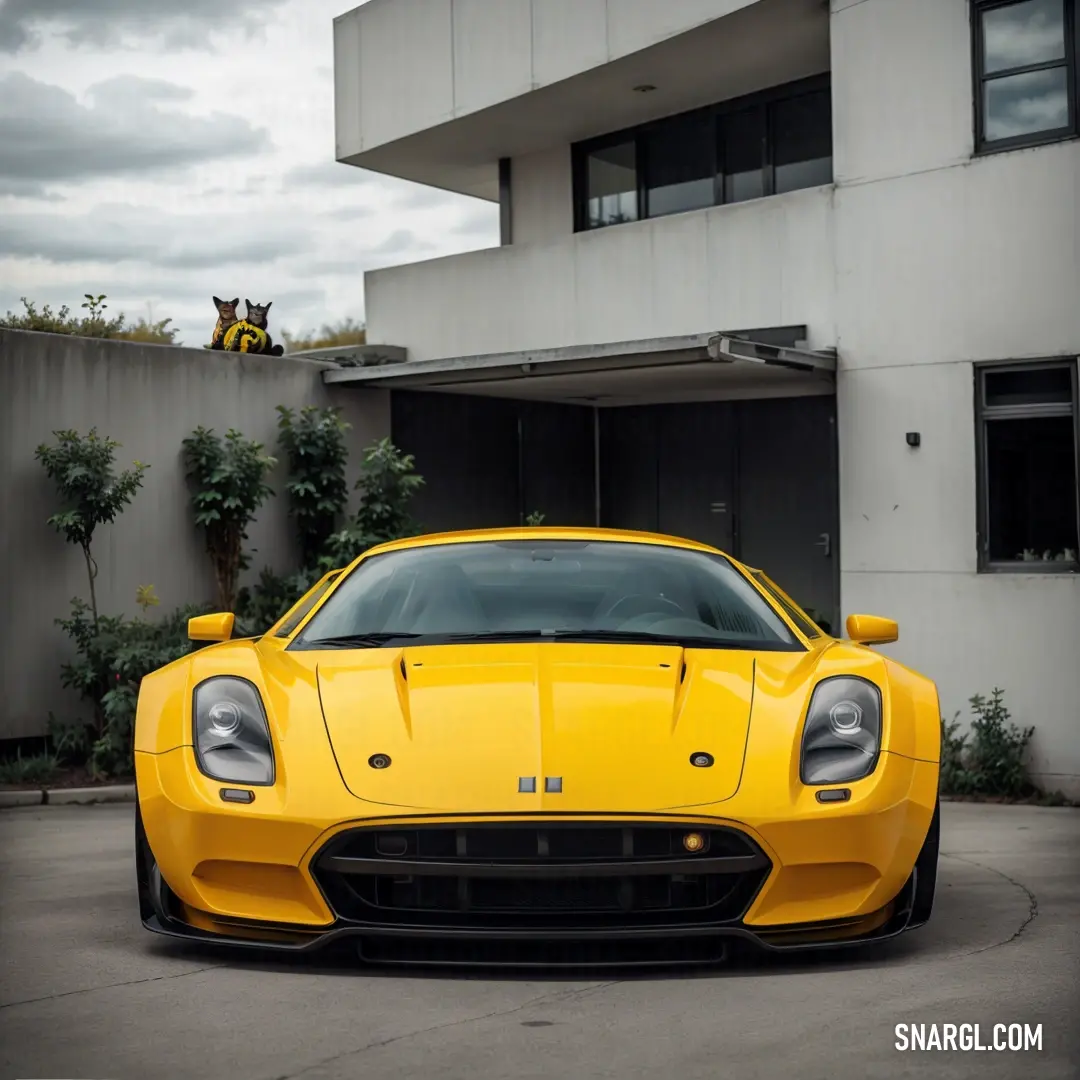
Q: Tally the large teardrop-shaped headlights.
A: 2